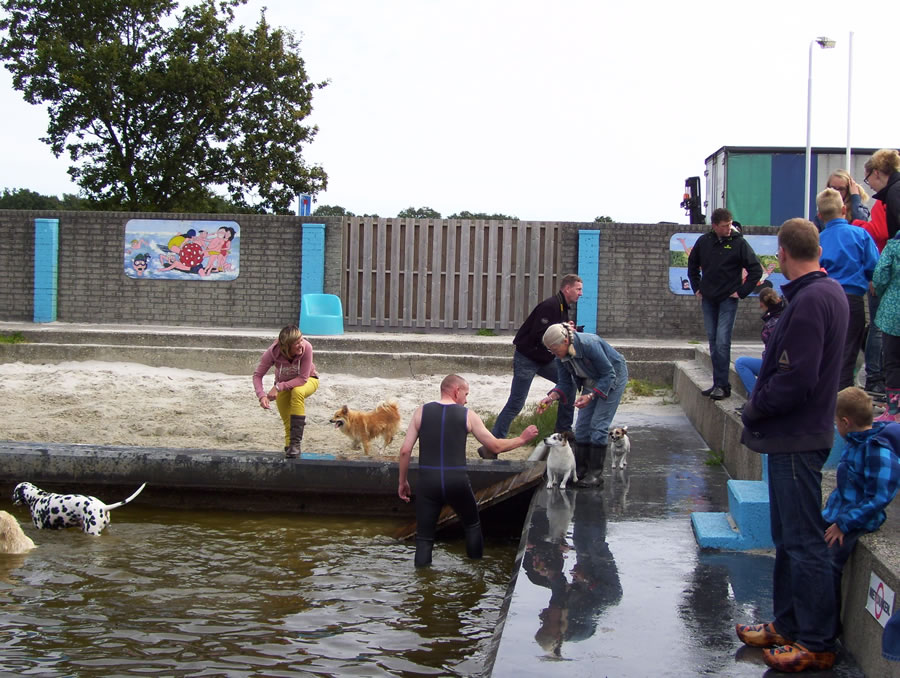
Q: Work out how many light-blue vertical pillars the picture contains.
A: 3